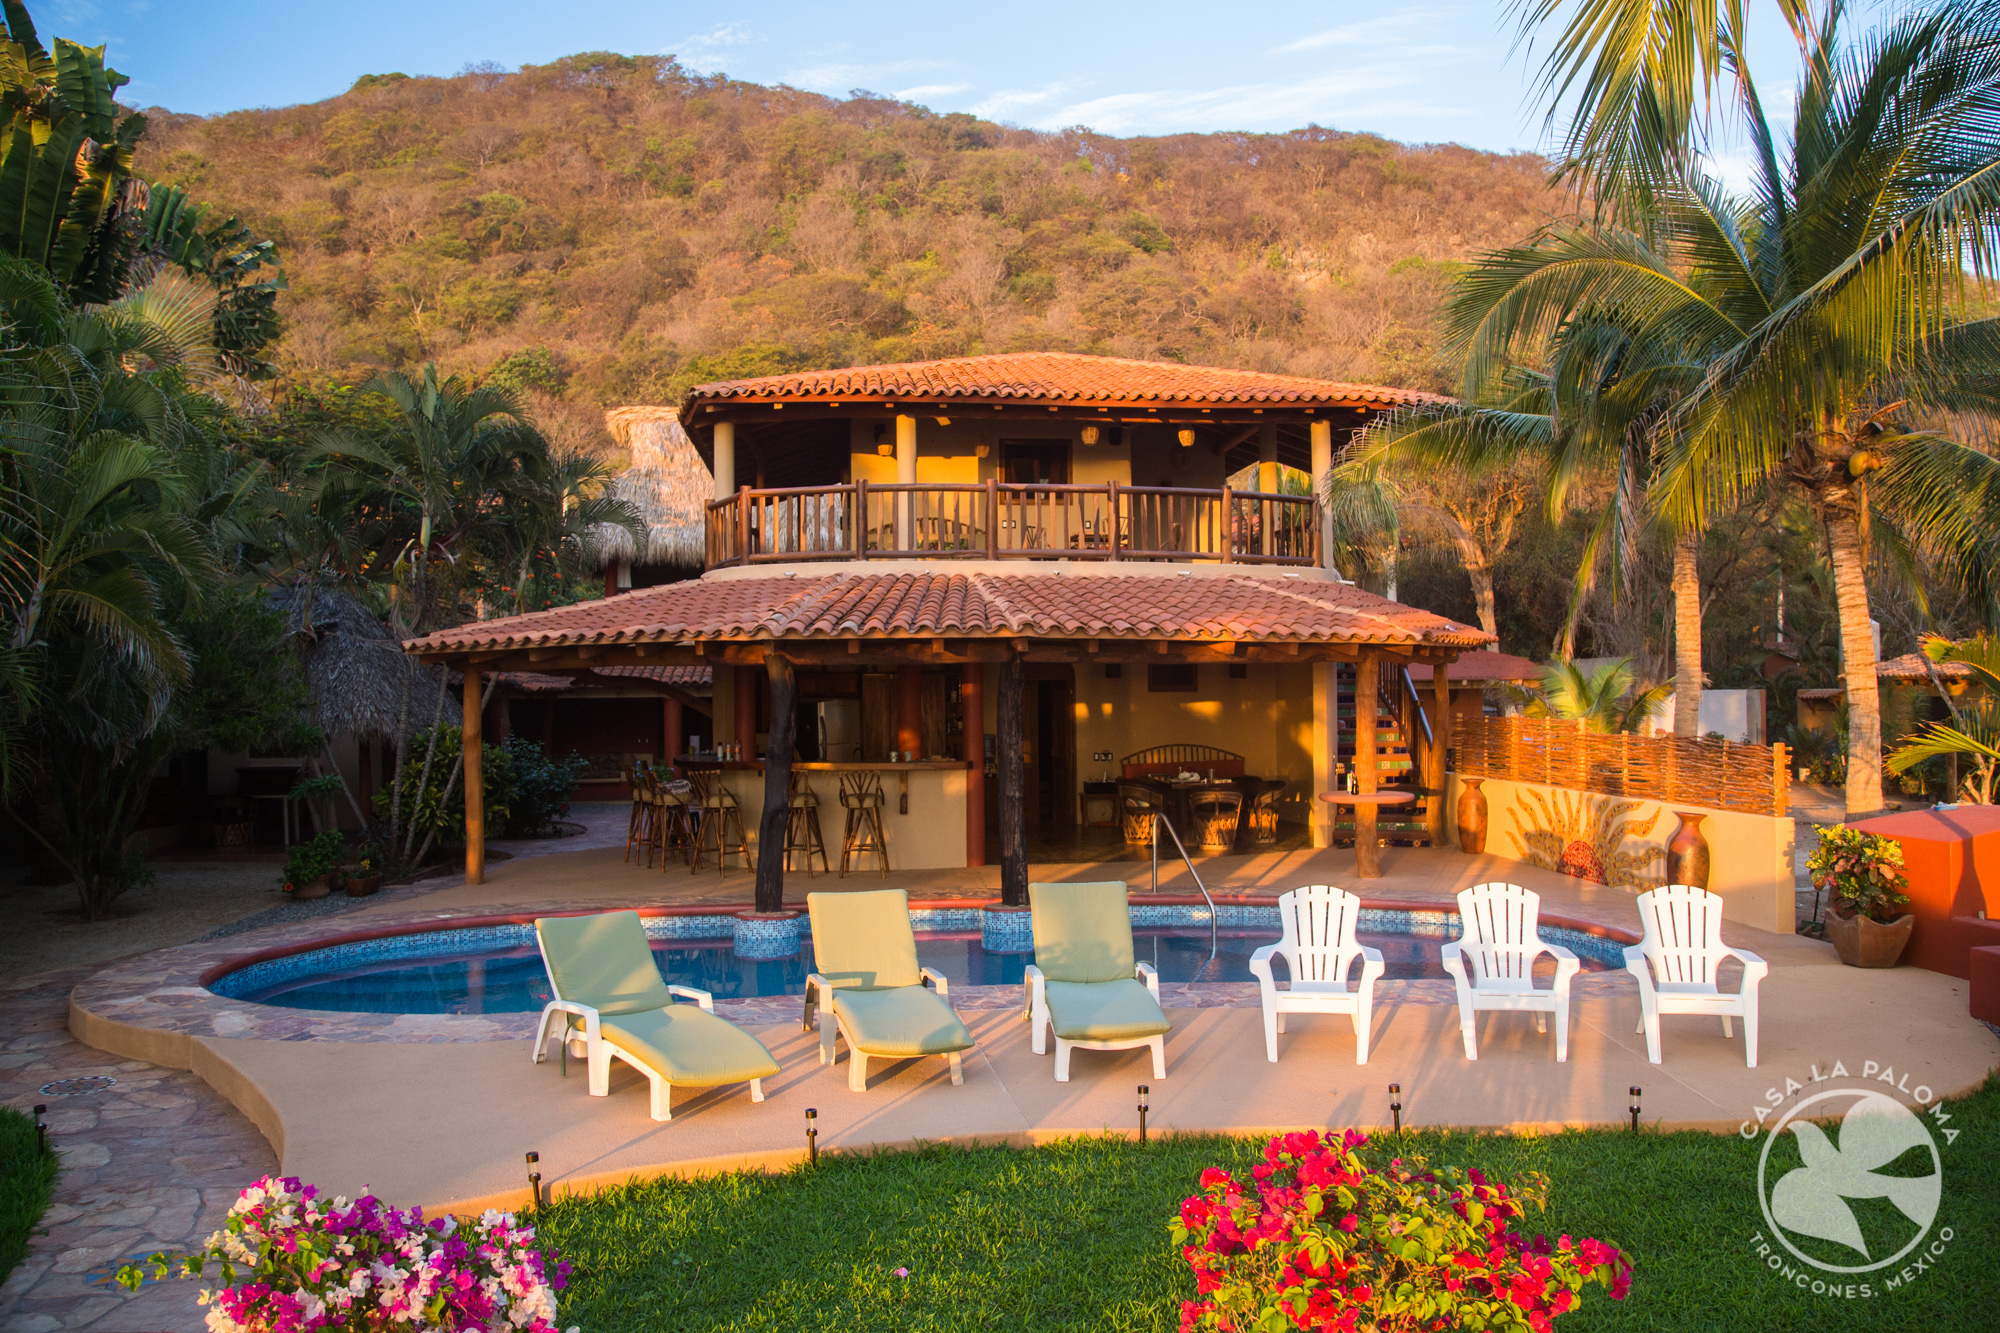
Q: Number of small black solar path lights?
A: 6